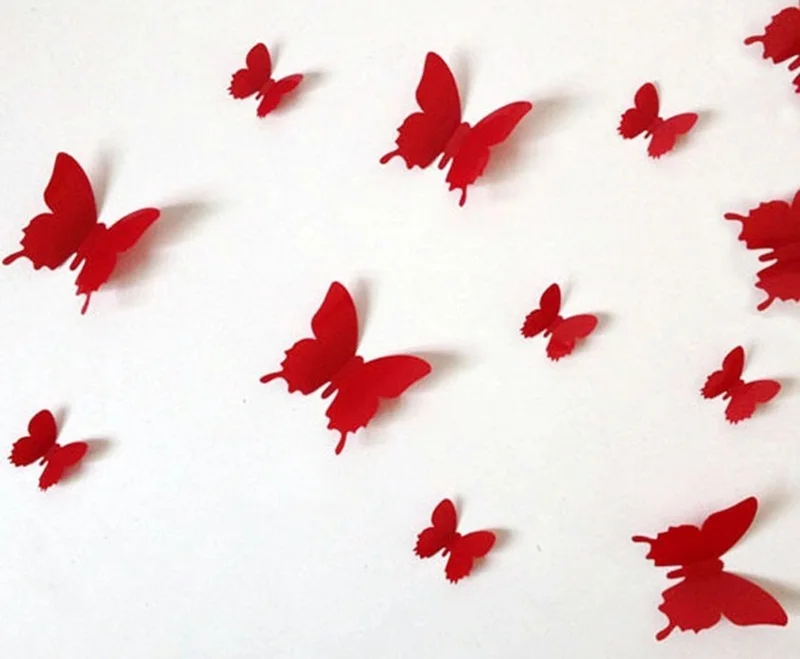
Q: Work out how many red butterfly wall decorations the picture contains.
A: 12